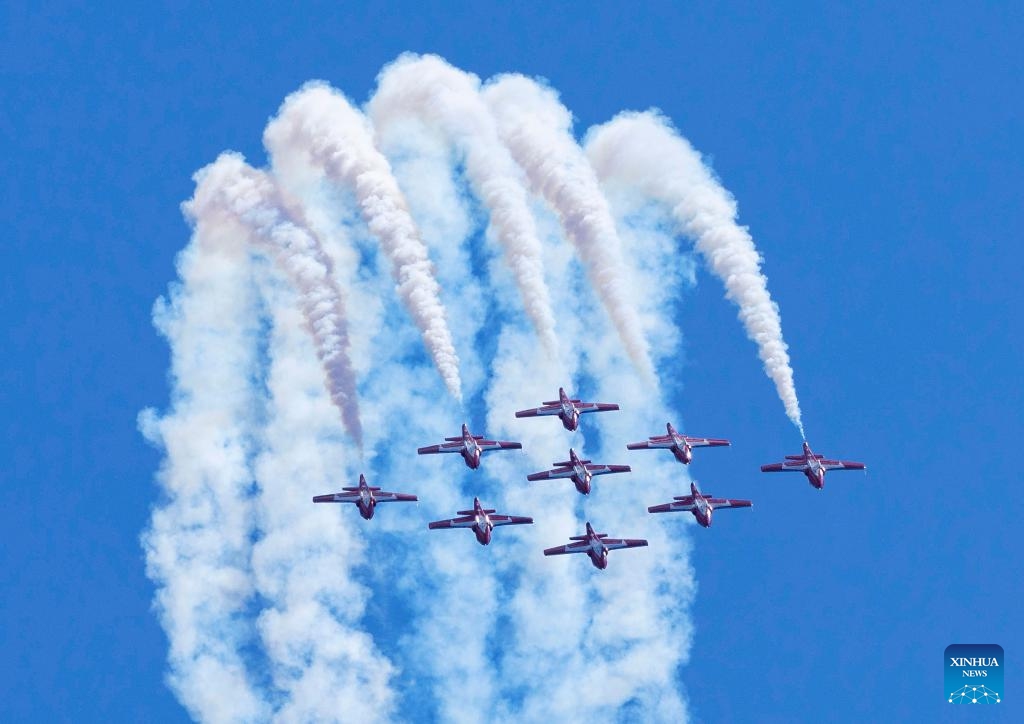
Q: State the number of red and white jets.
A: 9